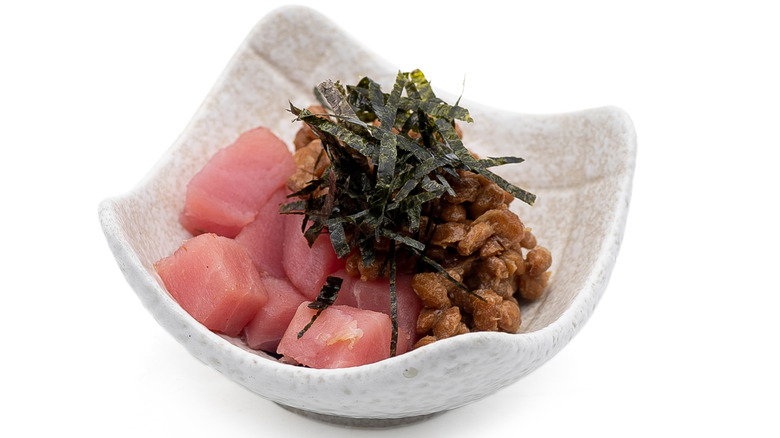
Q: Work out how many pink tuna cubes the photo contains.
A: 7